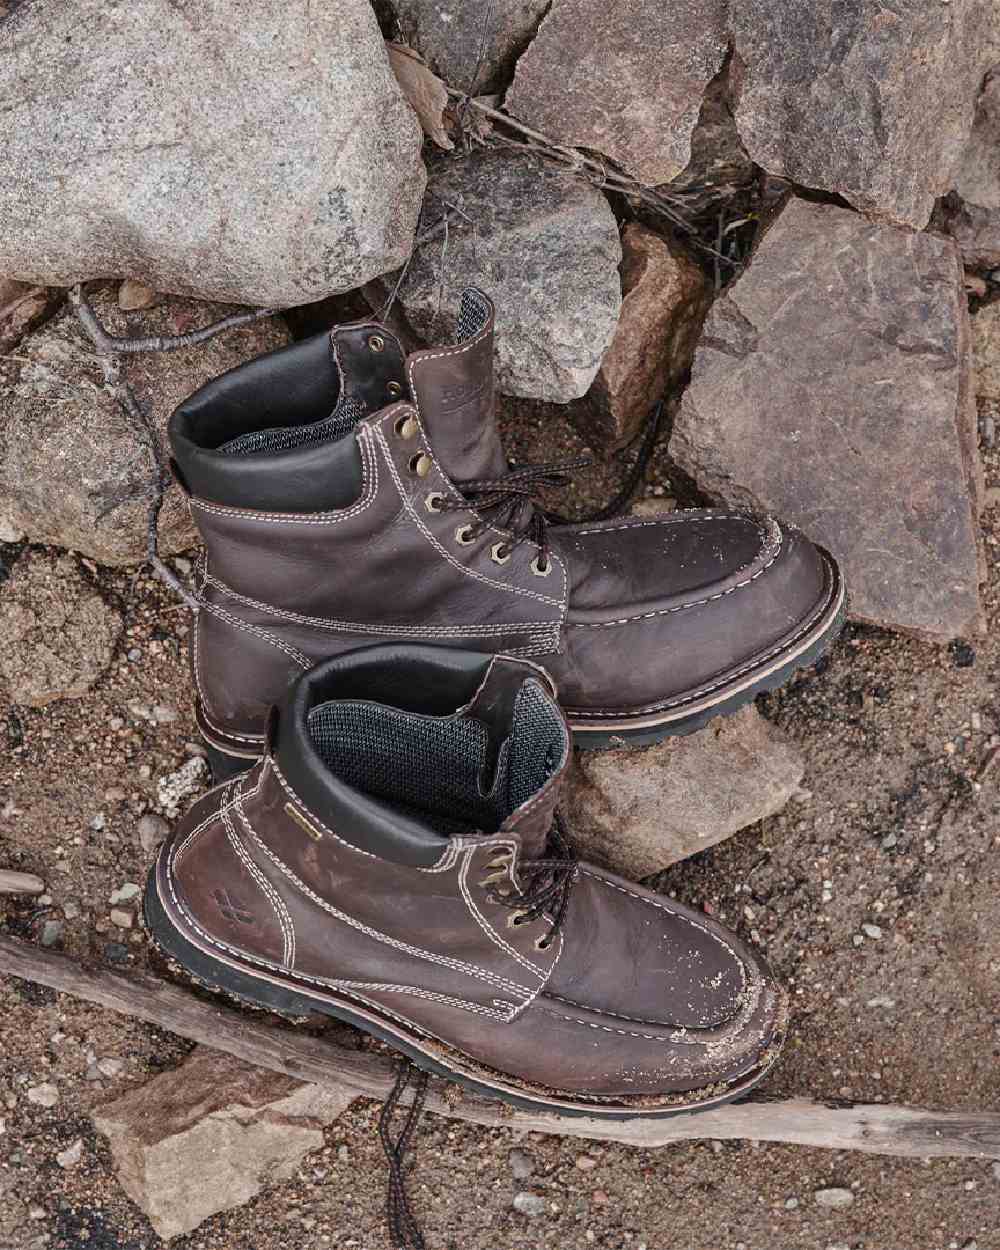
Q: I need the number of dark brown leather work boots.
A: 2